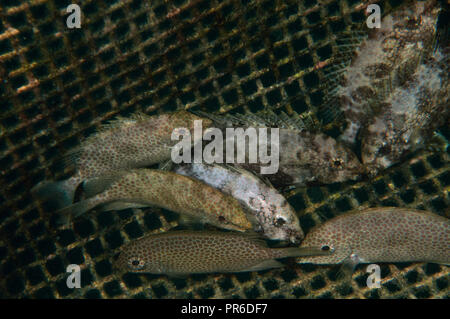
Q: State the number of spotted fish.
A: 4